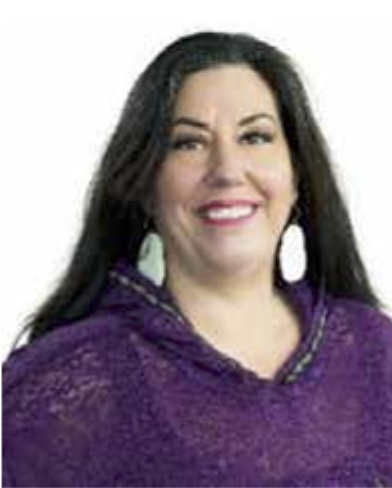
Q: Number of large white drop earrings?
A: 2